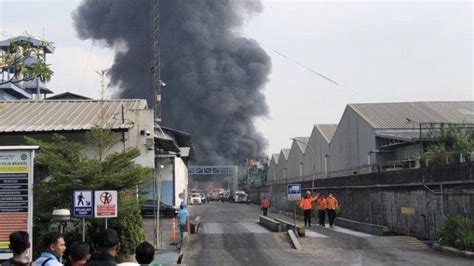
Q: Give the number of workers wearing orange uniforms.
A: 4